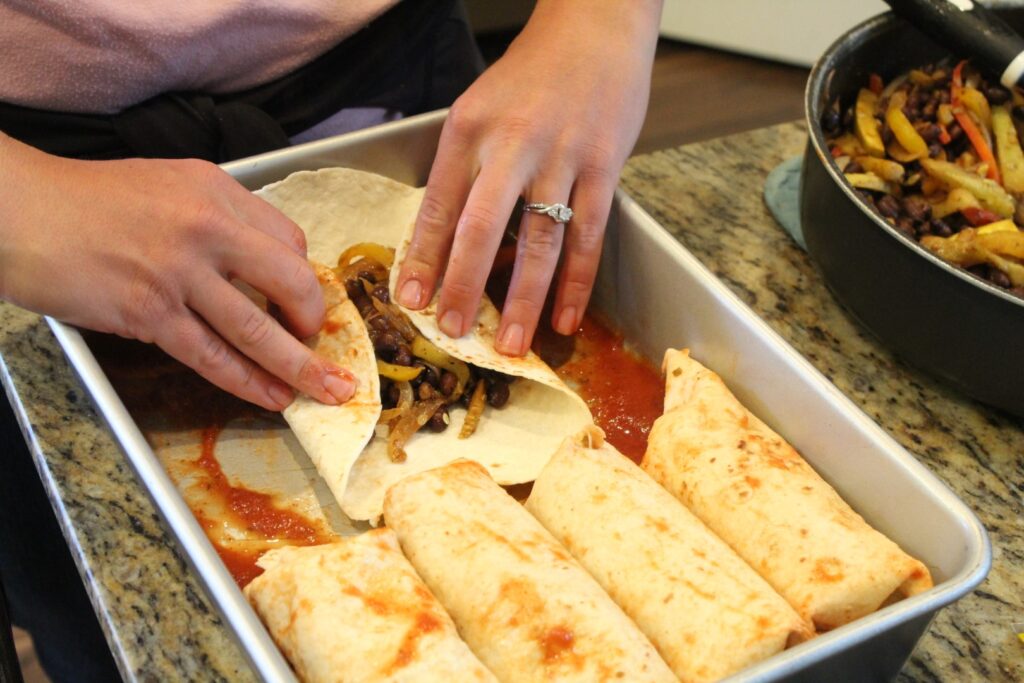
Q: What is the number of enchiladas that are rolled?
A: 4